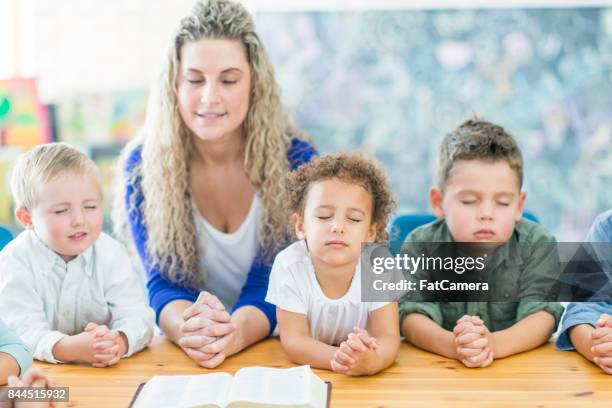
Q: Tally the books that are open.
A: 1